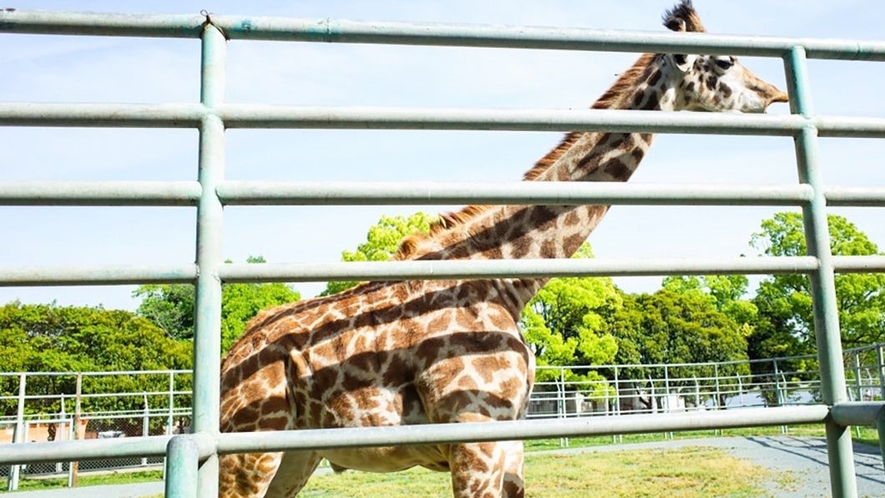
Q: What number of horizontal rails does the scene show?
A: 5